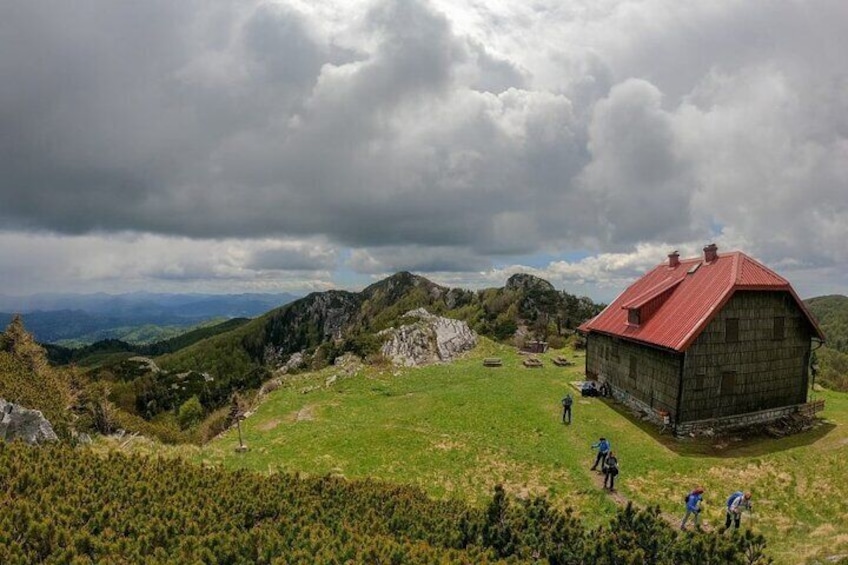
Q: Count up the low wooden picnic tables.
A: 3